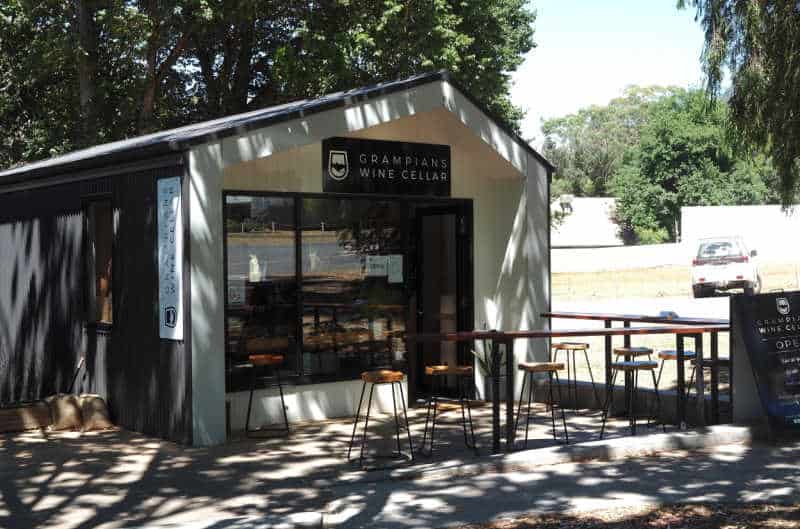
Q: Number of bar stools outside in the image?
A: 9